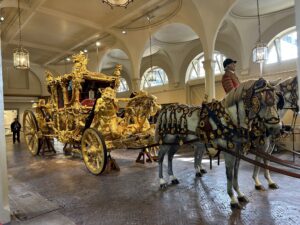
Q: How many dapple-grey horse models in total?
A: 2